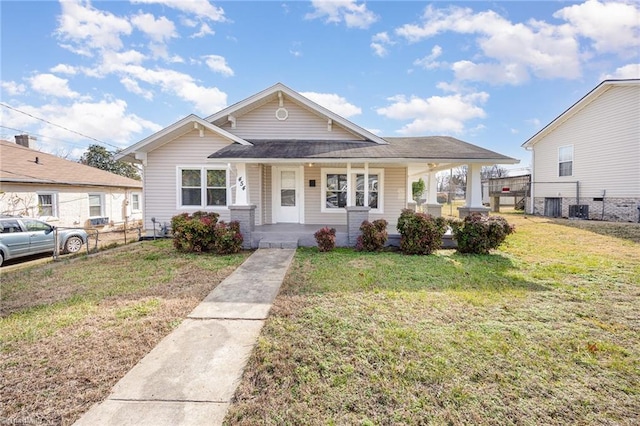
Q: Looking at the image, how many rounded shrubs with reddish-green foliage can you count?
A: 6